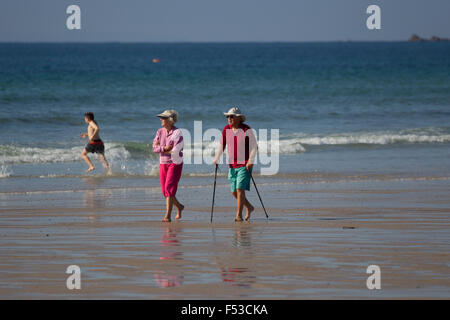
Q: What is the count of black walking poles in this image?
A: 2